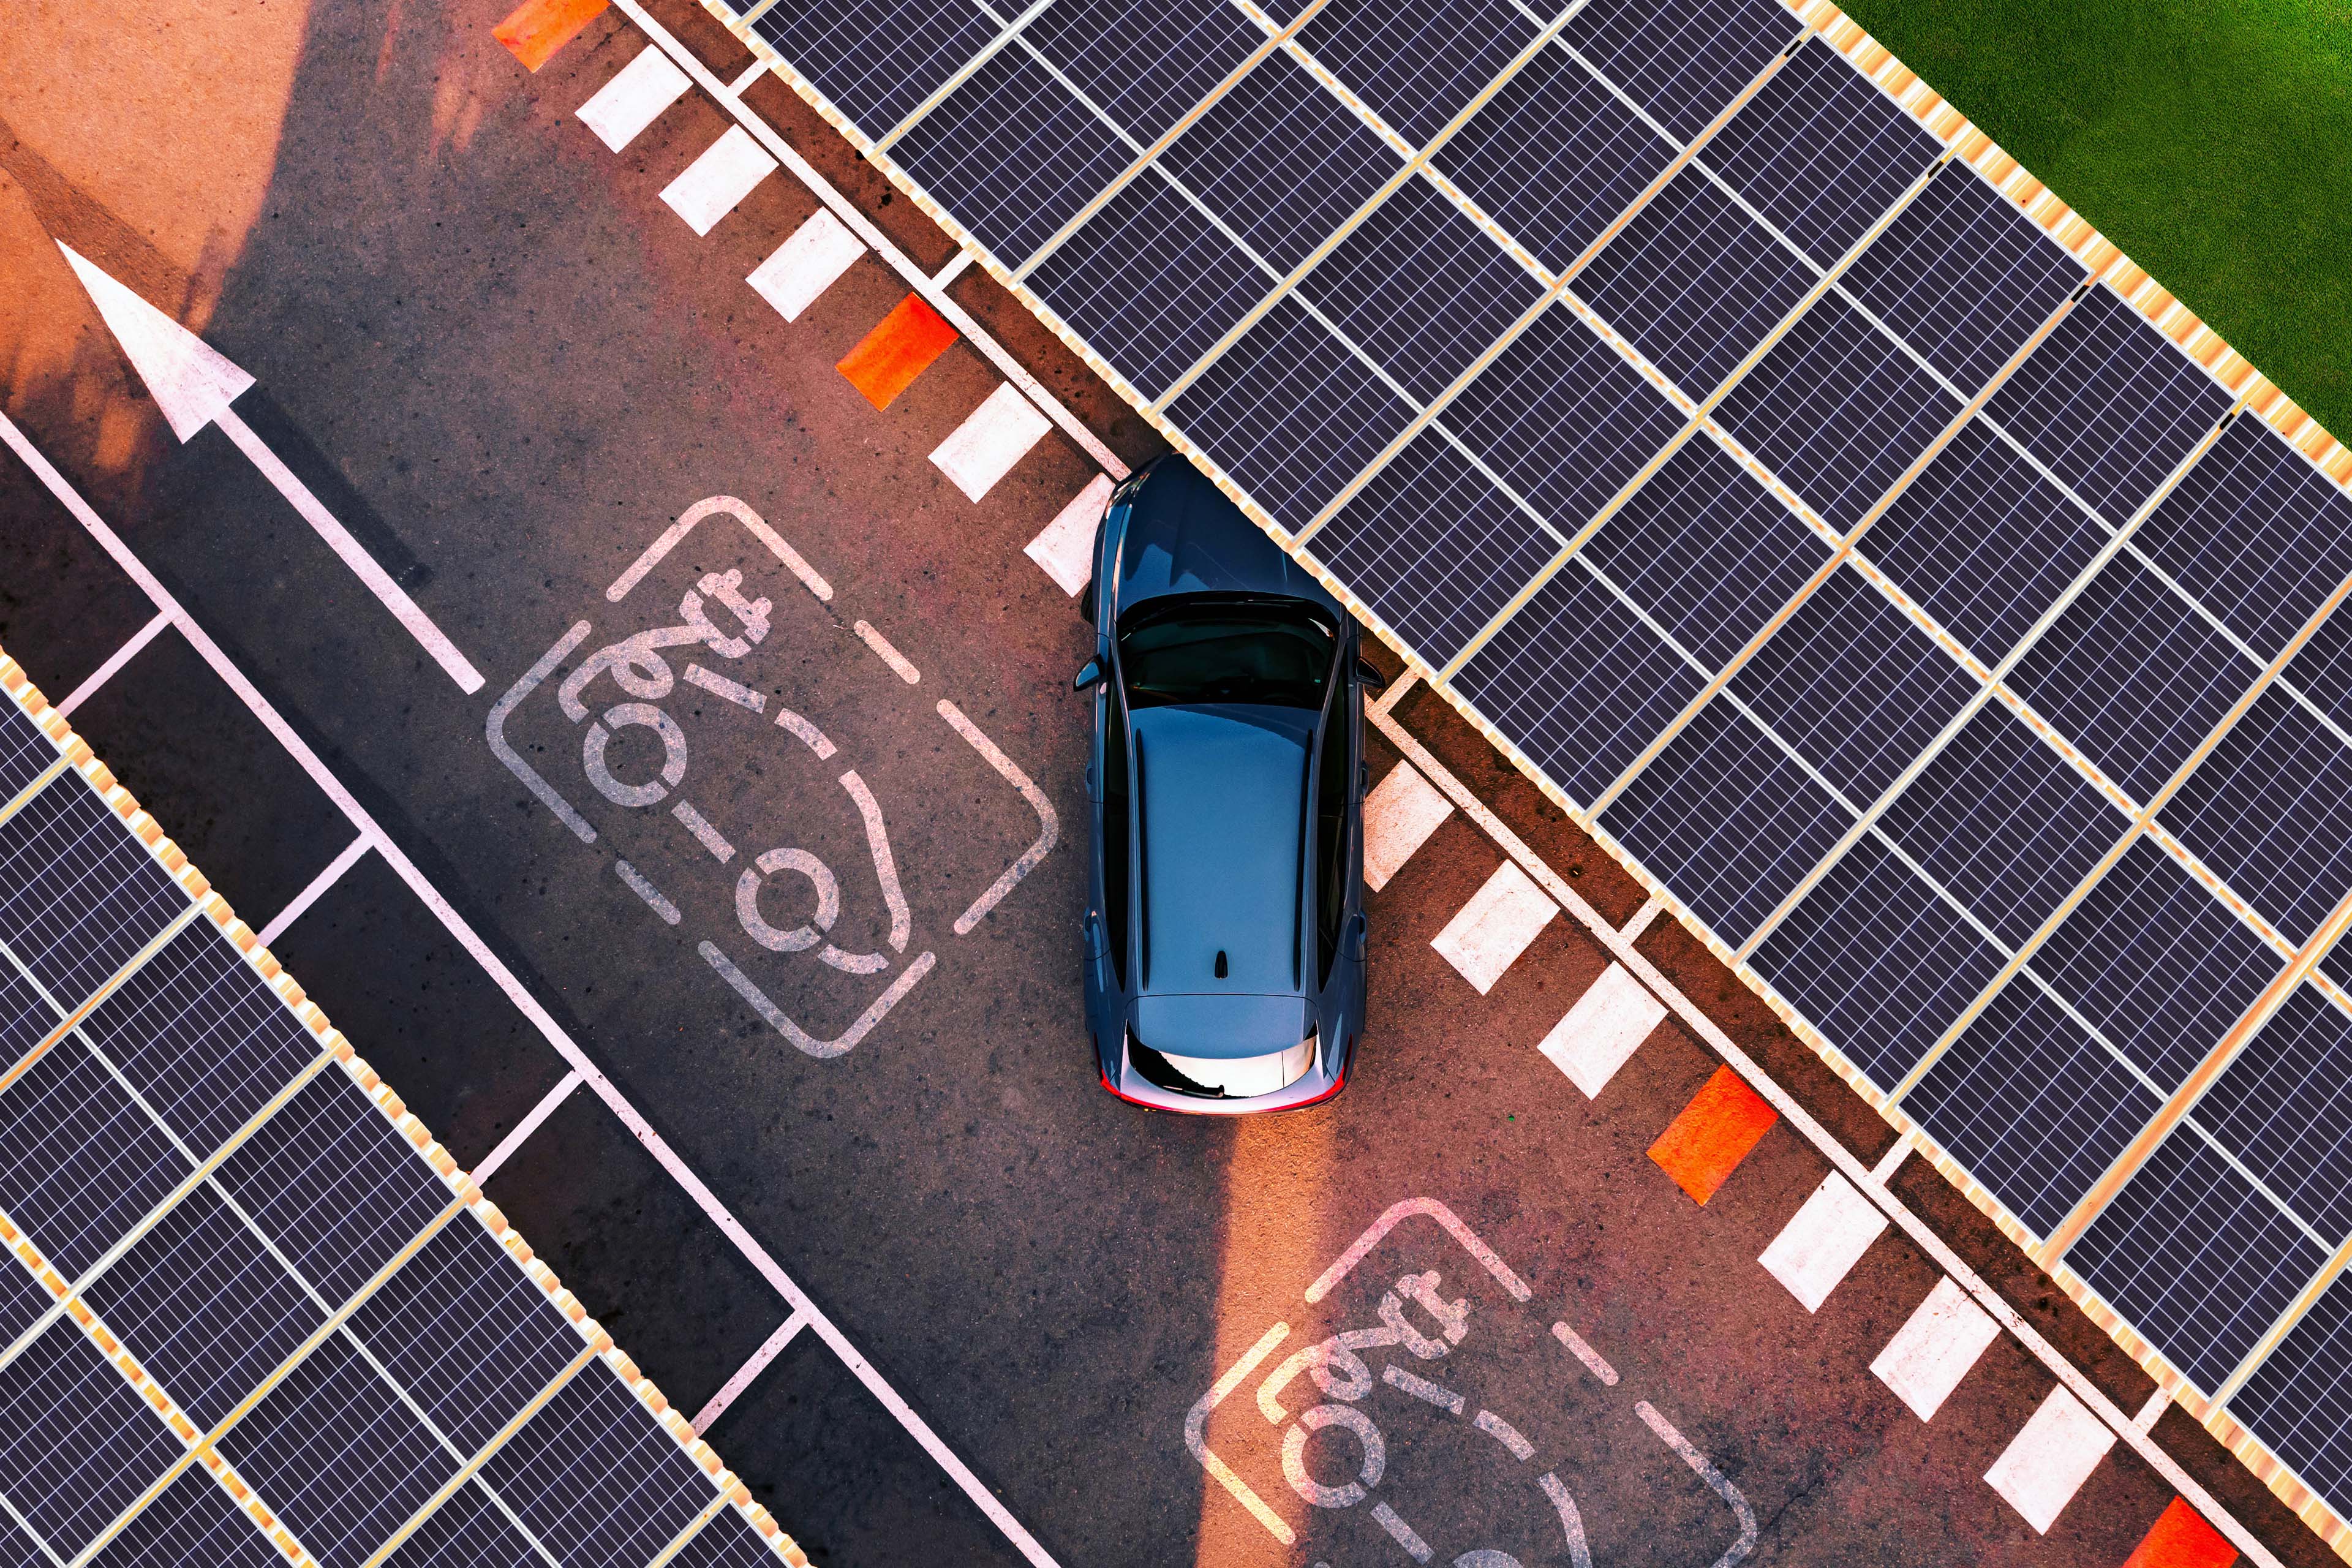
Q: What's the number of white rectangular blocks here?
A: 11